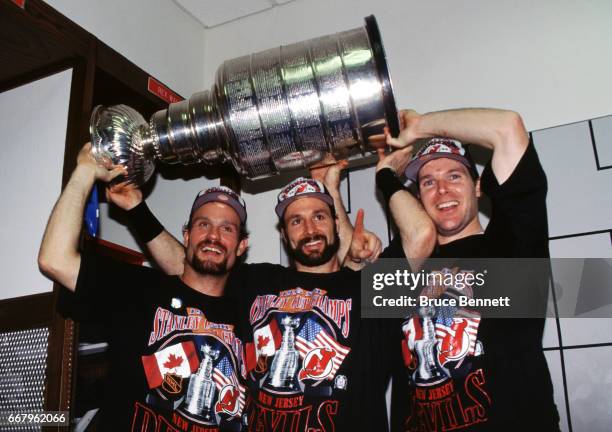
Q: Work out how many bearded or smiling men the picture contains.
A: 3